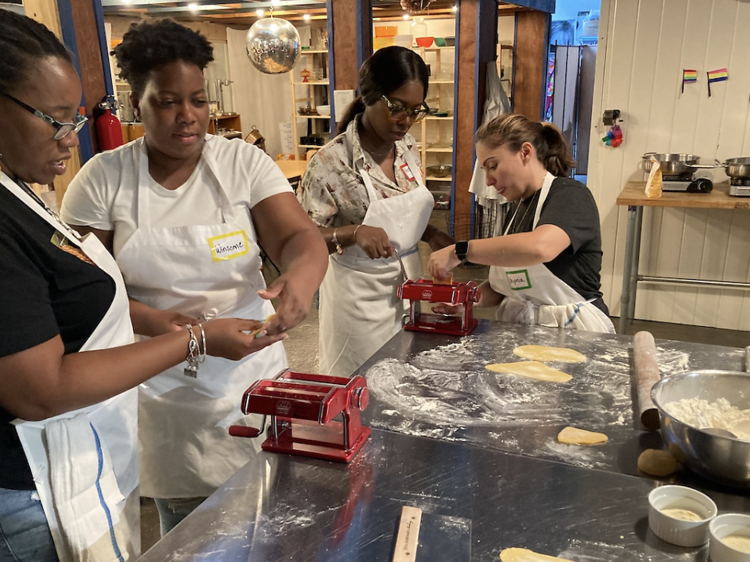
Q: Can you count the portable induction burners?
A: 2